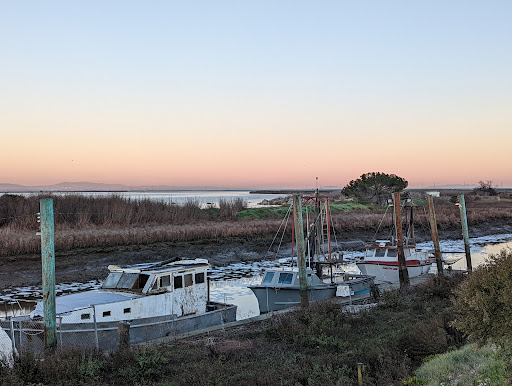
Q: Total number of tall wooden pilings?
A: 5